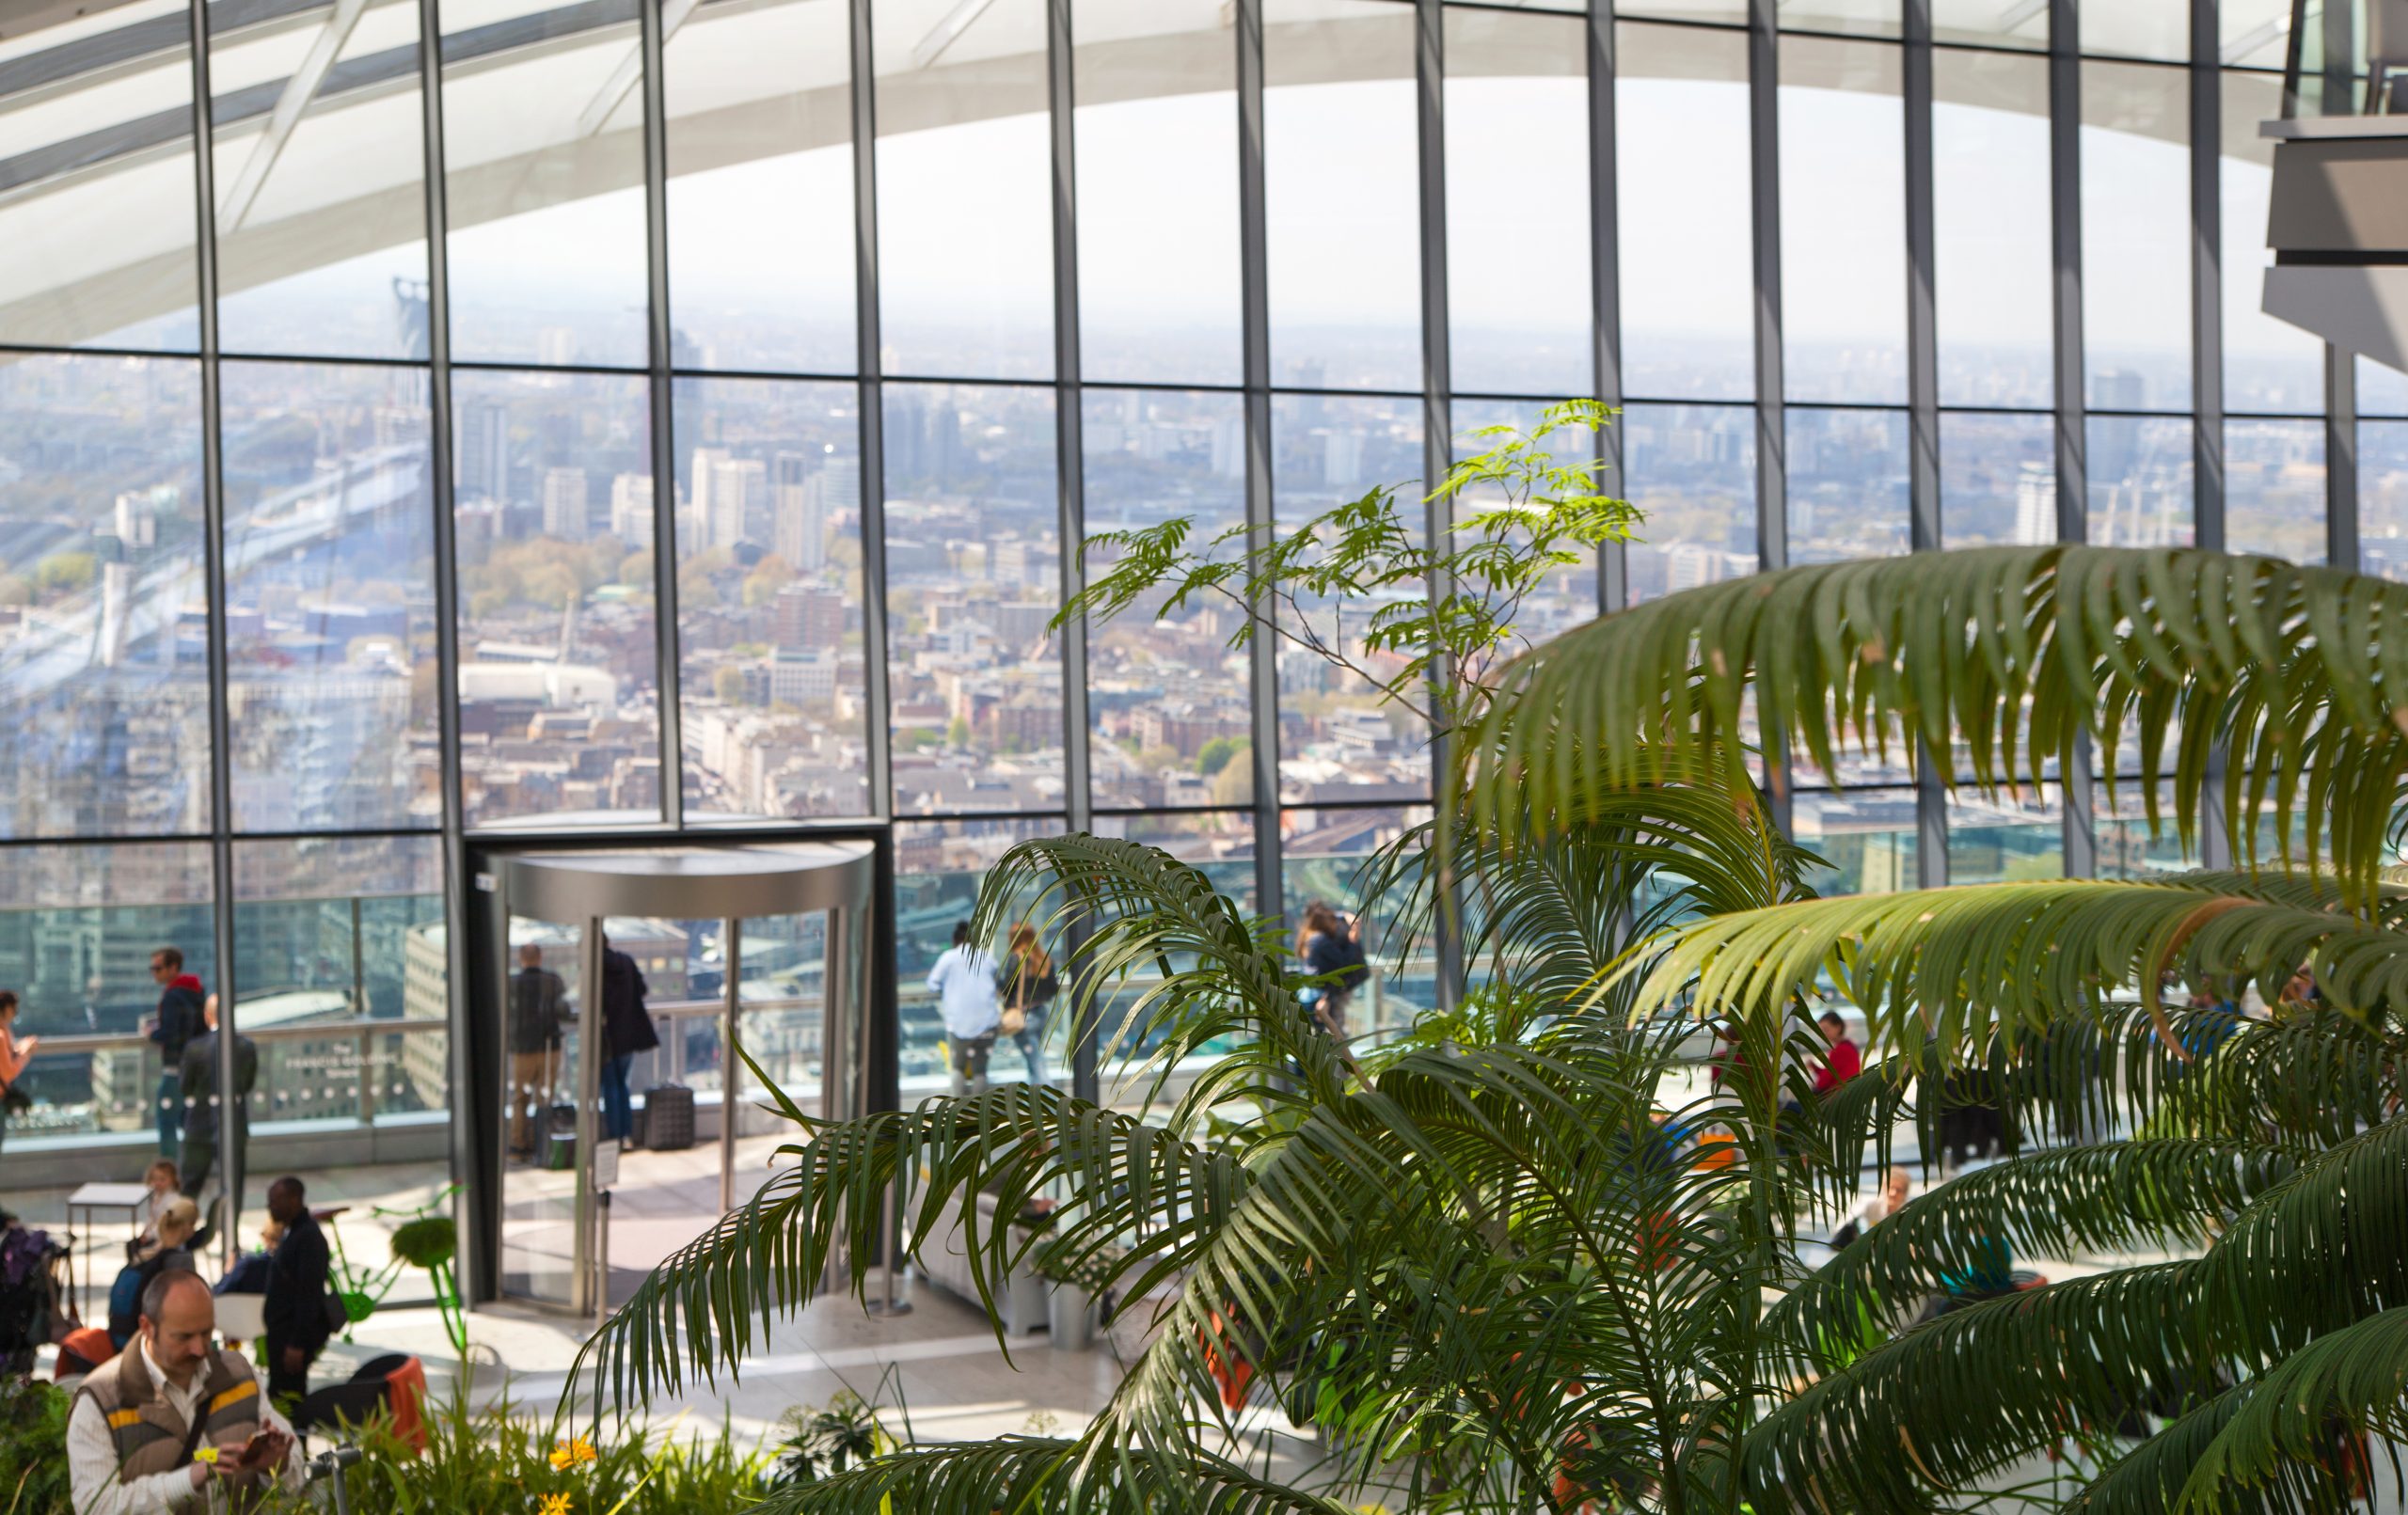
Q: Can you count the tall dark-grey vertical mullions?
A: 13